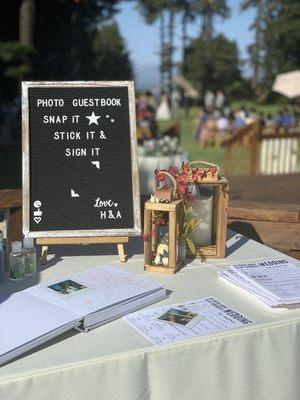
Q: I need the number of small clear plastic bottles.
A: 2